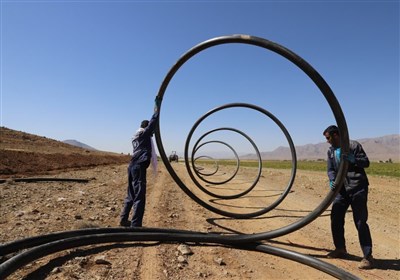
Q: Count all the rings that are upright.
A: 5